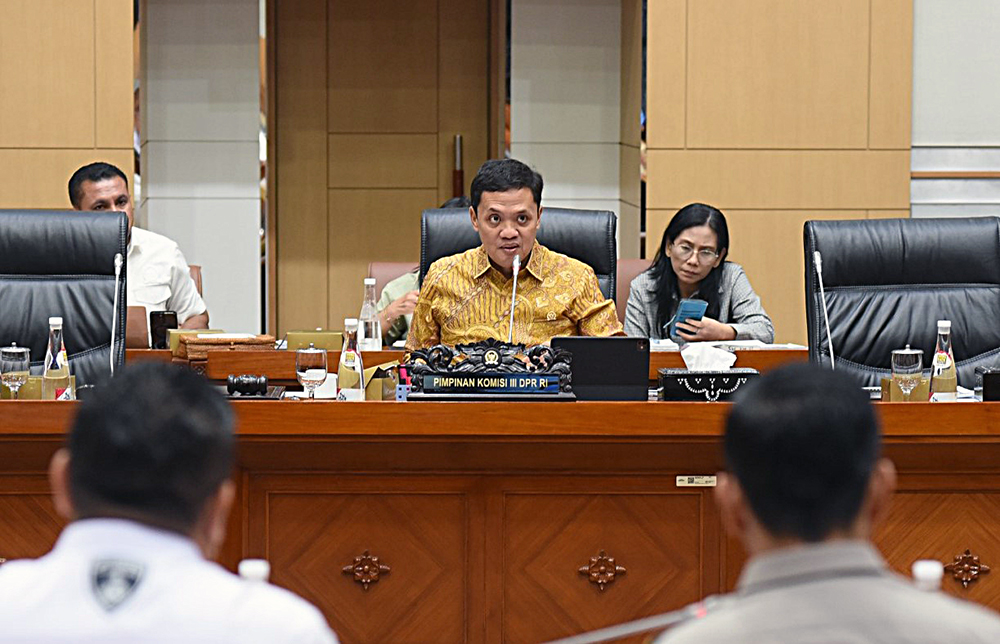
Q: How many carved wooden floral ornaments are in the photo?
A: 3